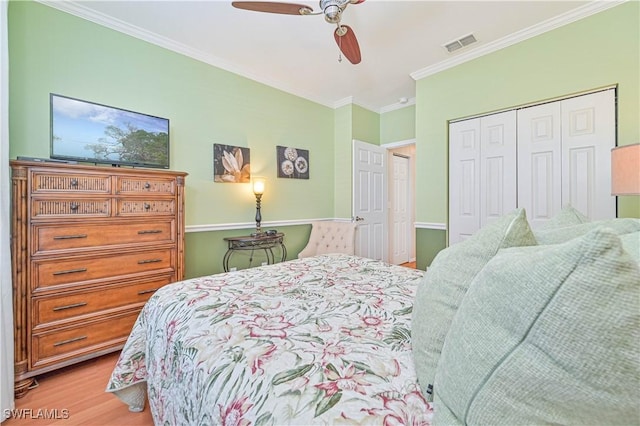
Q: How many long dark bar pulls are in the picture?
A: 7